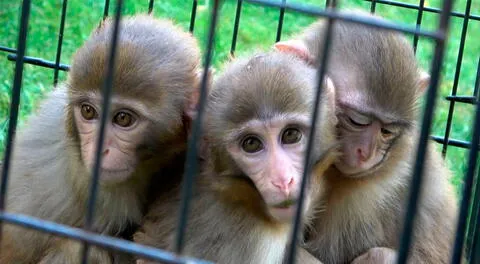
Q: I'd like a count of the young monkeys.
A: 3